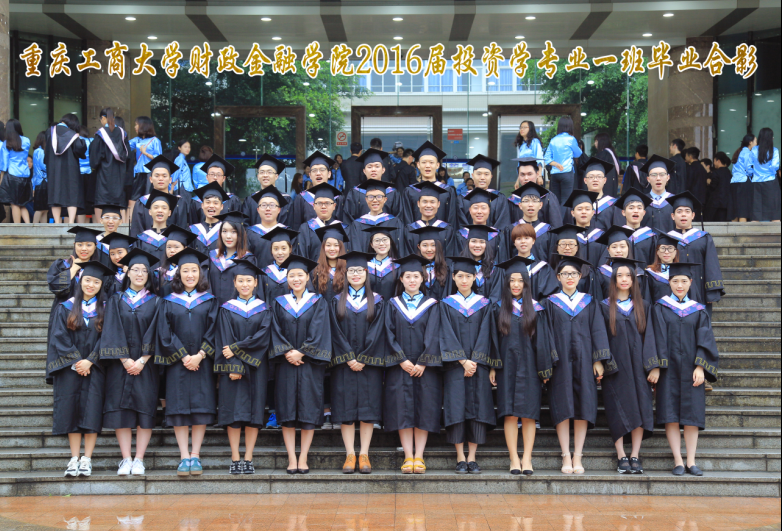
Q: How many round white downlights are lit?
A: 10